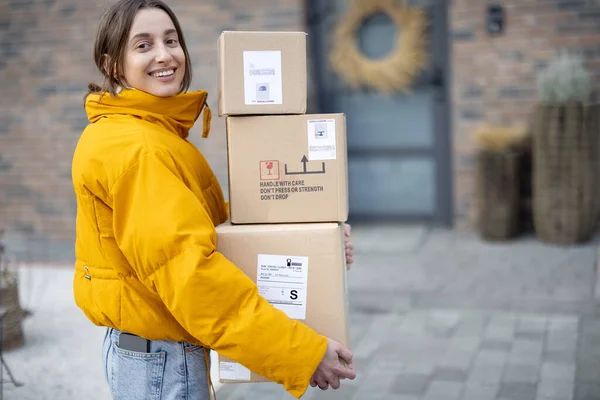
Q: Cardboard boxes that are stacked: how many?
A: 3